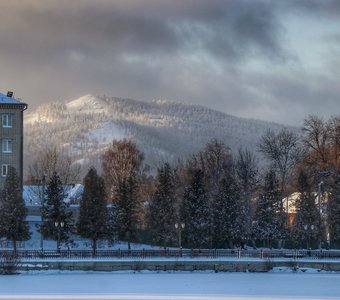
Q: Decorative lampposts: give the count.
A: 3